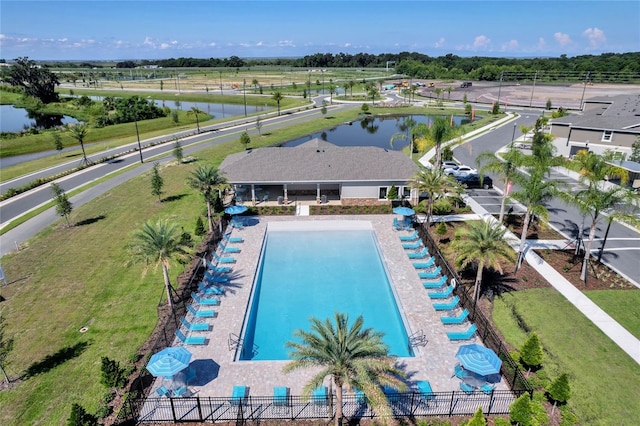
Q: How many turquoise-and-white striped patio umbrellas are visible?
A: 4